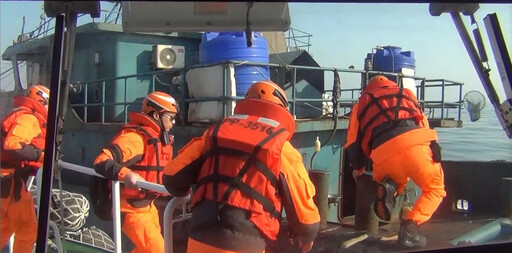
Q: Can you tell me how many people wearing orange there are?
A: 4